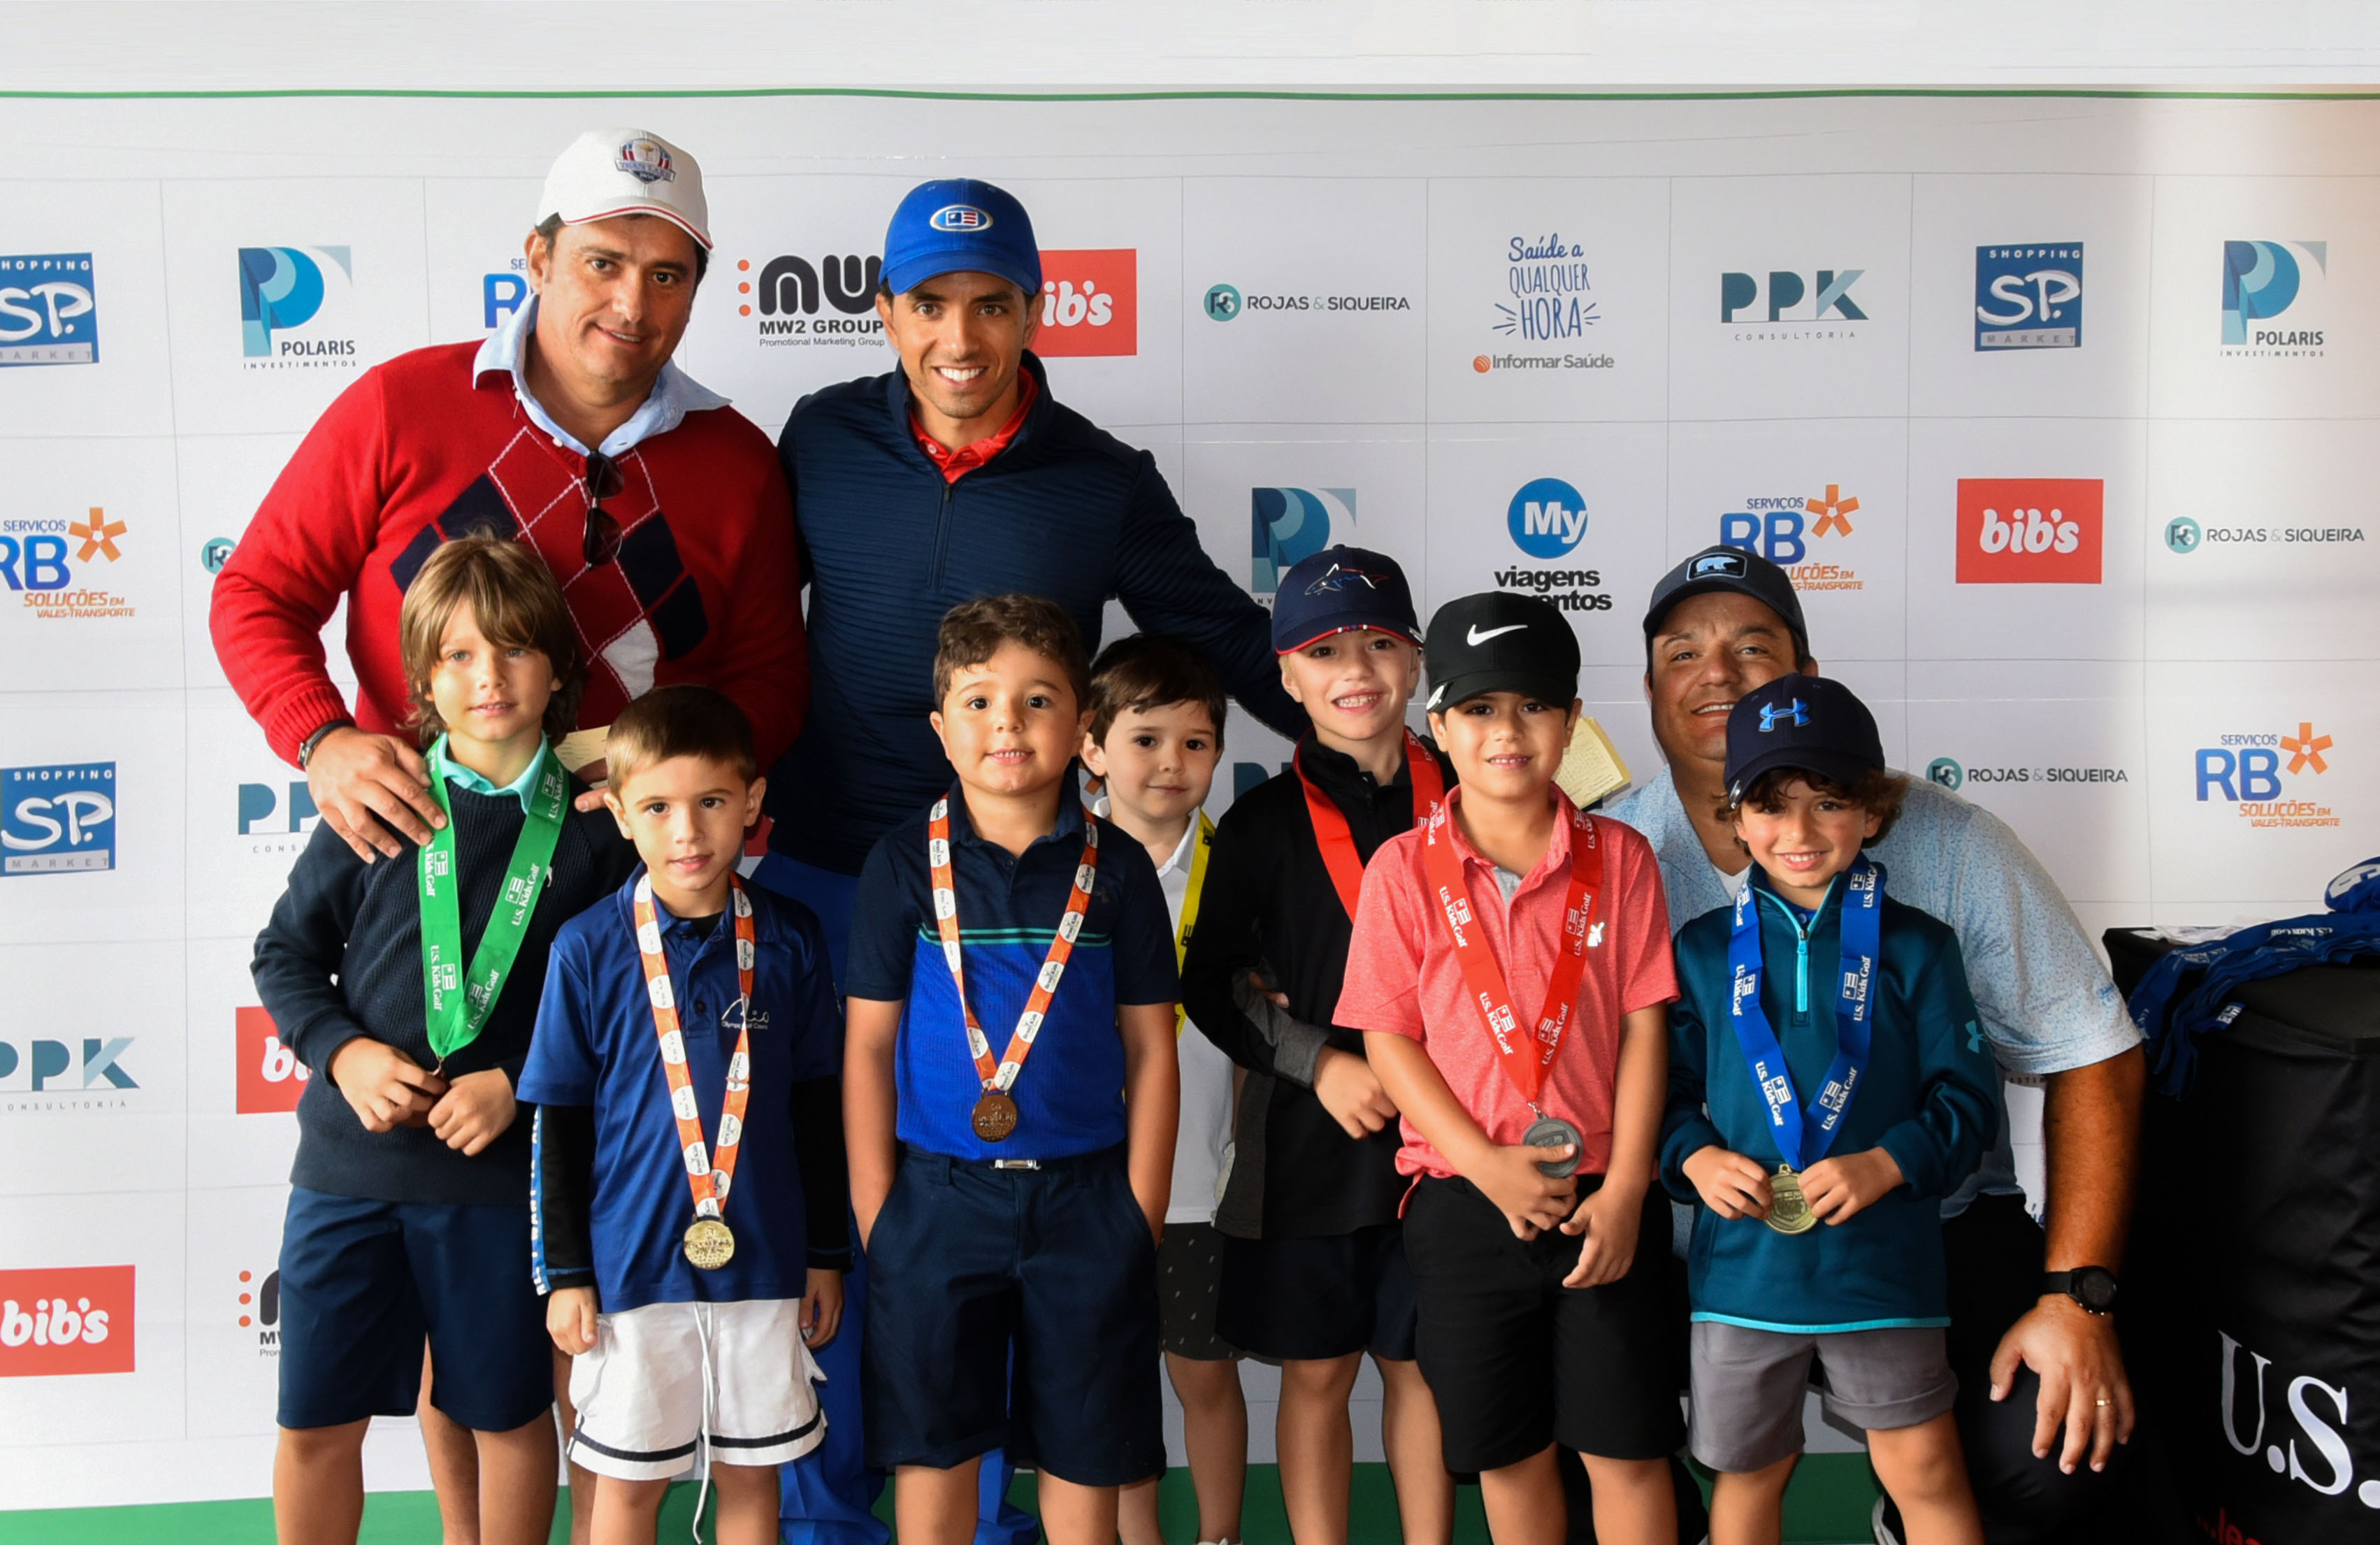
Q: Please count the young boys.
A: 7